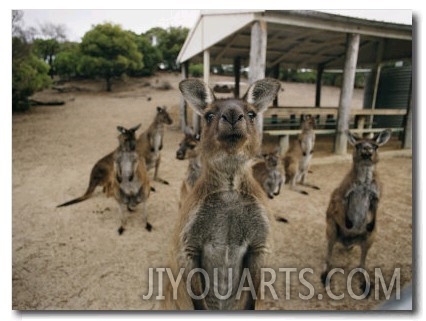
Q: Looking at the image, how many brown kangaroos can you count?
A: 7